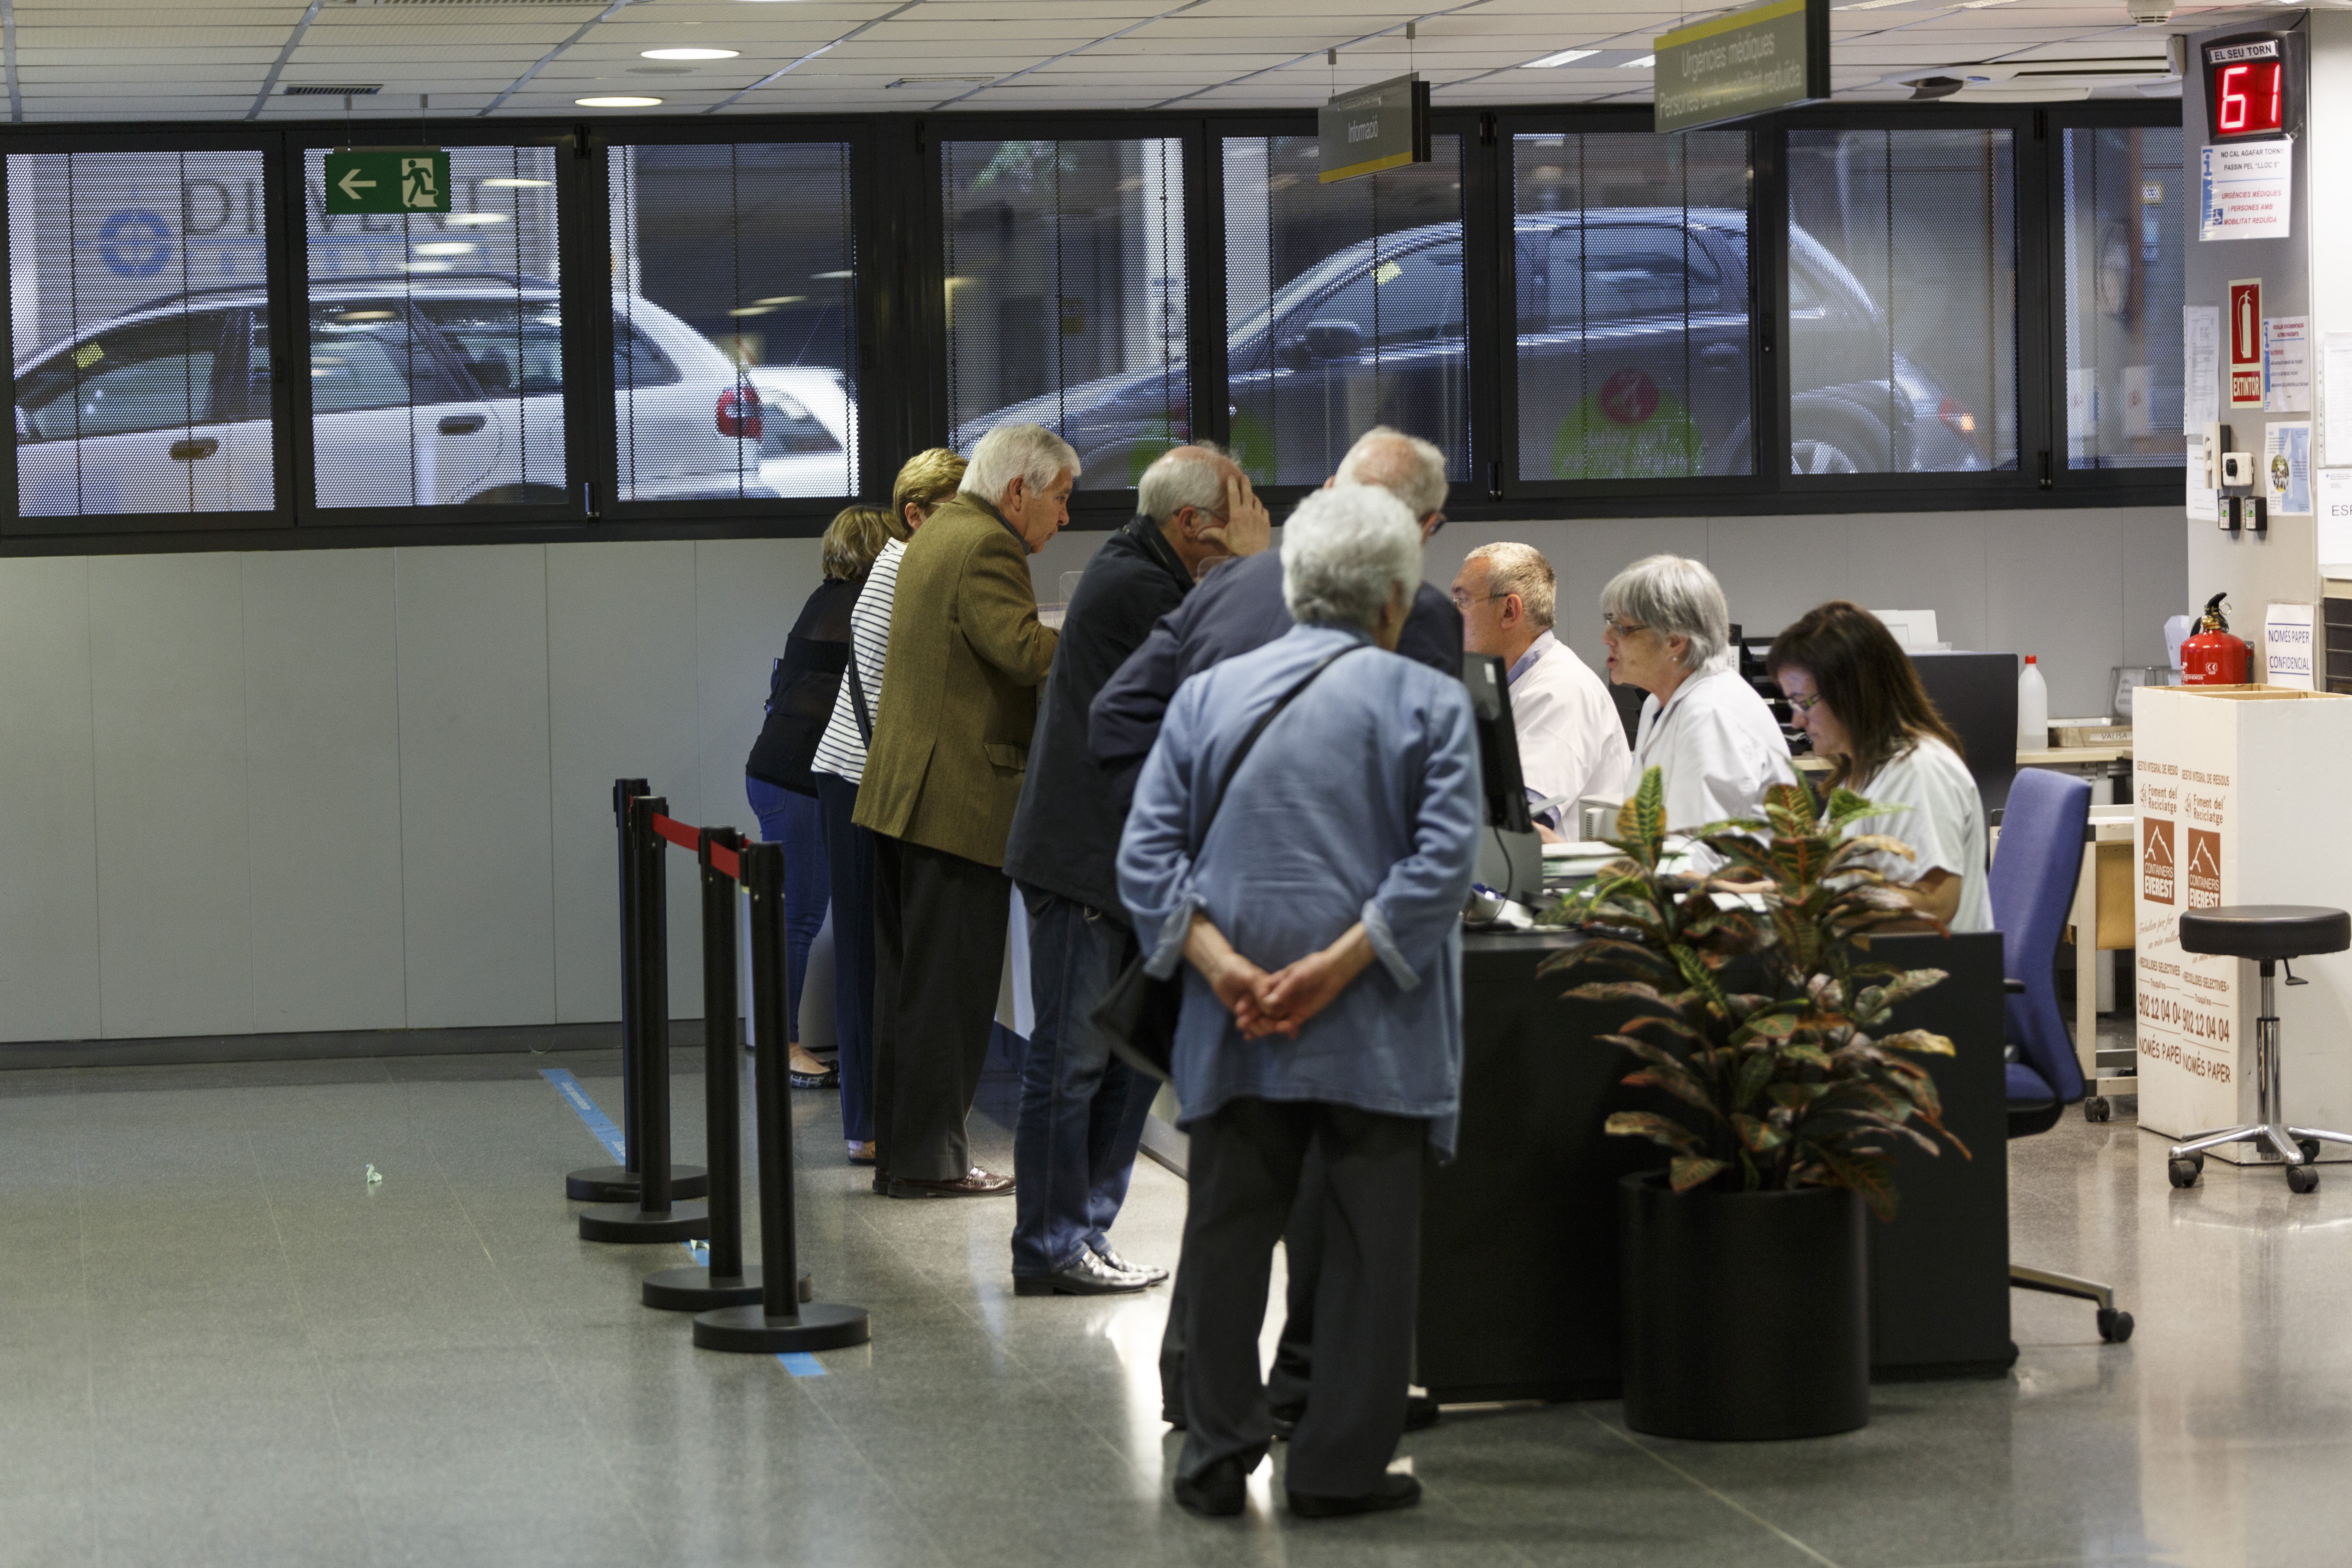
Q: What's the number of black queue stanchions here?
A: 4